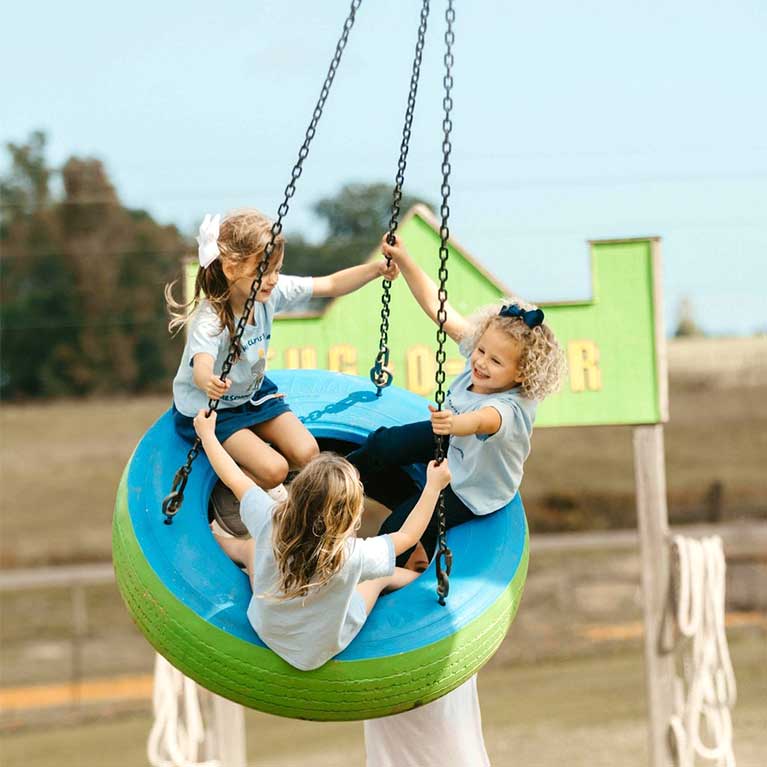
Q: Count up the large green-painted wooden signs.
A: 1